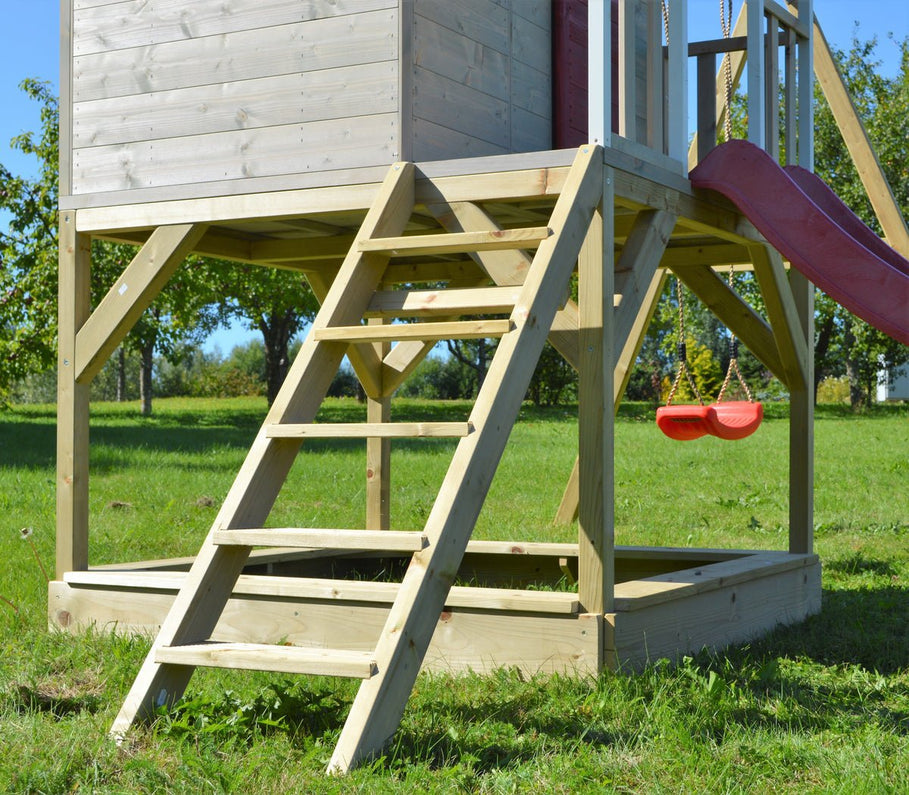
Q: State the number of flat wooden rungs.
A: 5